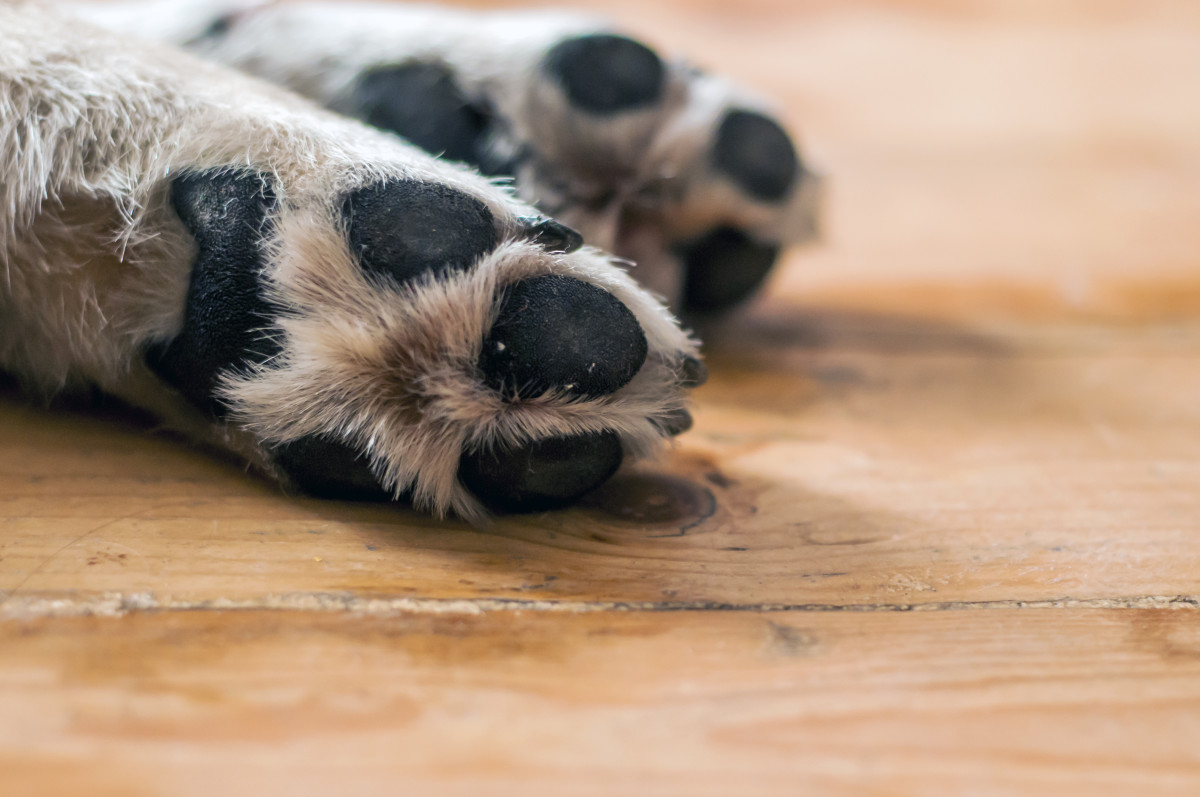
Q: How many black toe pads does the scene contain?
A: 7